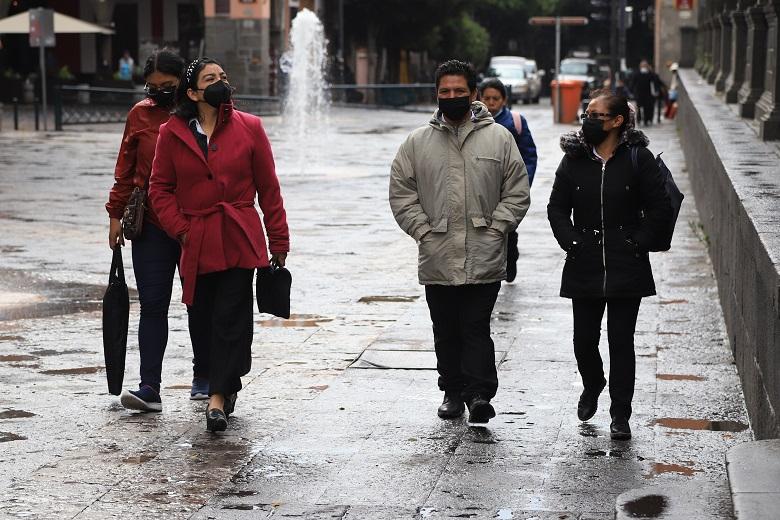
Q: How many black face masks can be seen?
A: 4